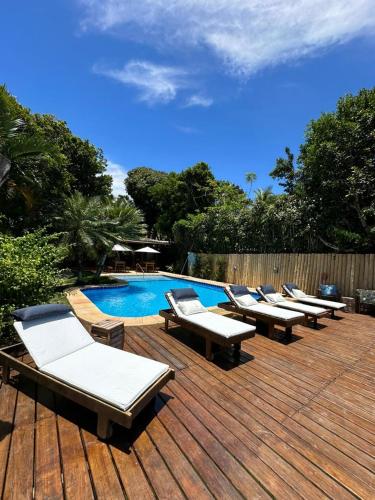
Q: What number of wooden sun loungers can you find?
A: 5